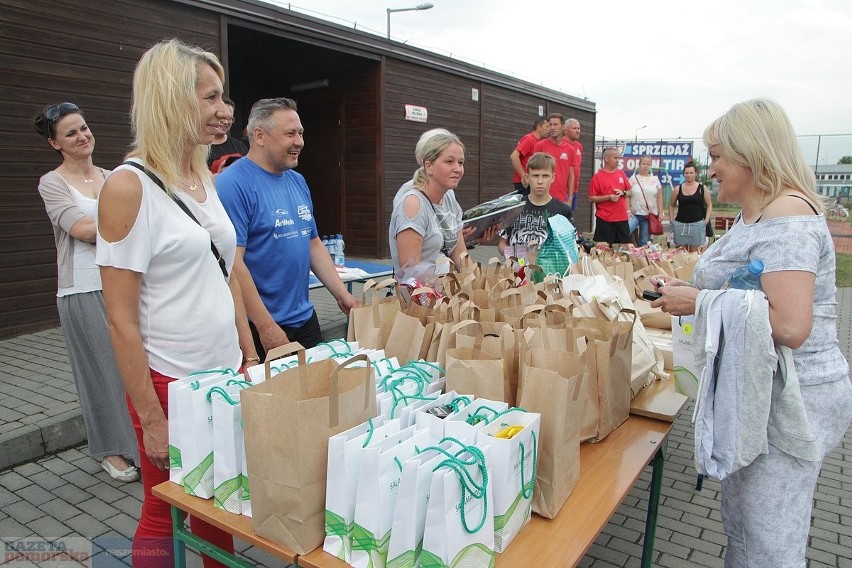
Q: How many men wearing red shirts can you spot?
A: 4